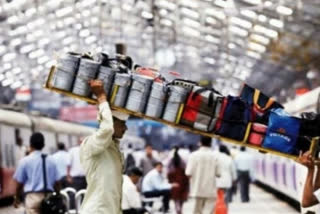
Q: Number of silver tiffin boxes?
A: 7